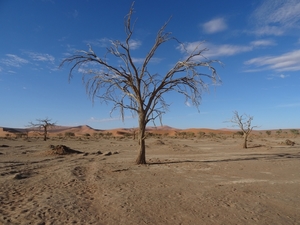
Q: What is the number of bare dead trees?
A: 3